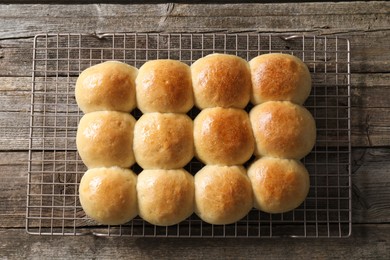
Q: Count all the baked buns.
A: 12